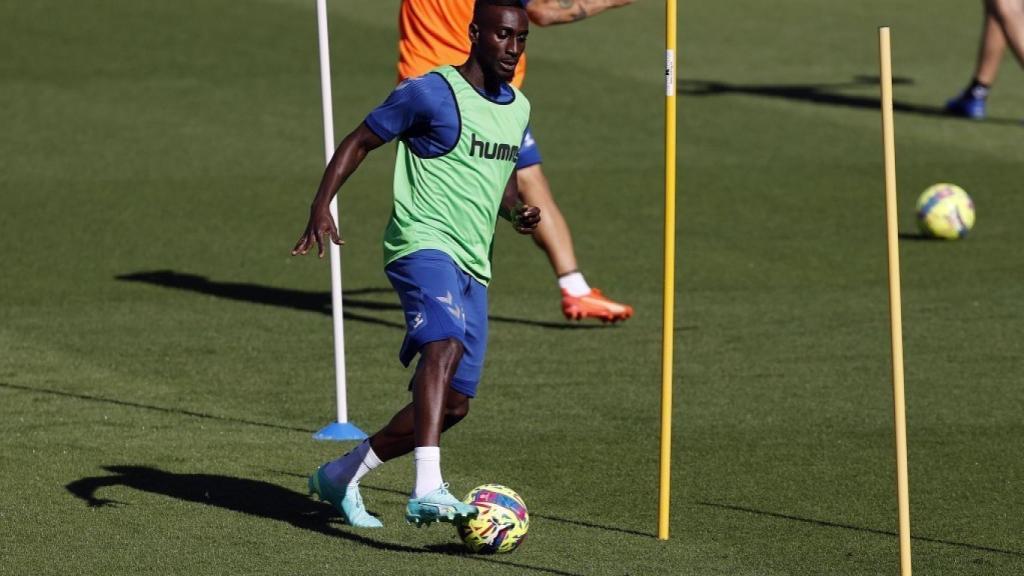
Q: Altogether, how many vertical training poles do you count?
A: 3